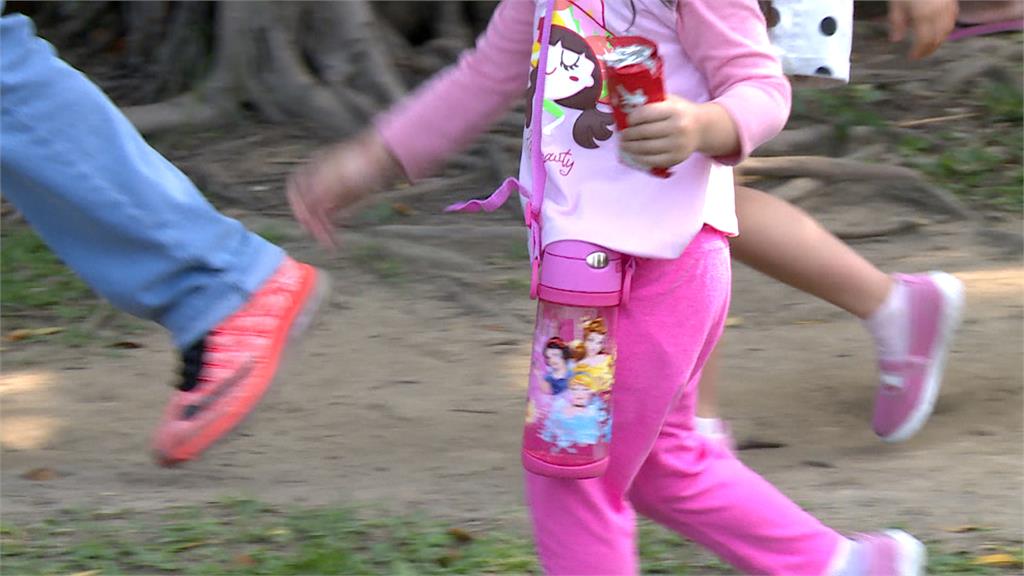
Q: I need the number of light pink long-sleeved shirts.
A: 1